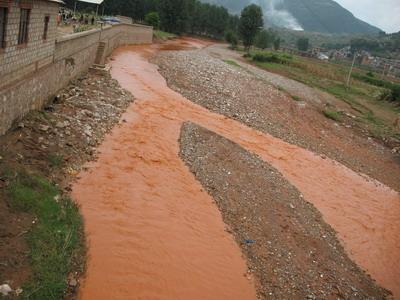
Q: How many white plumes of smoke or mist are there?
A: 1